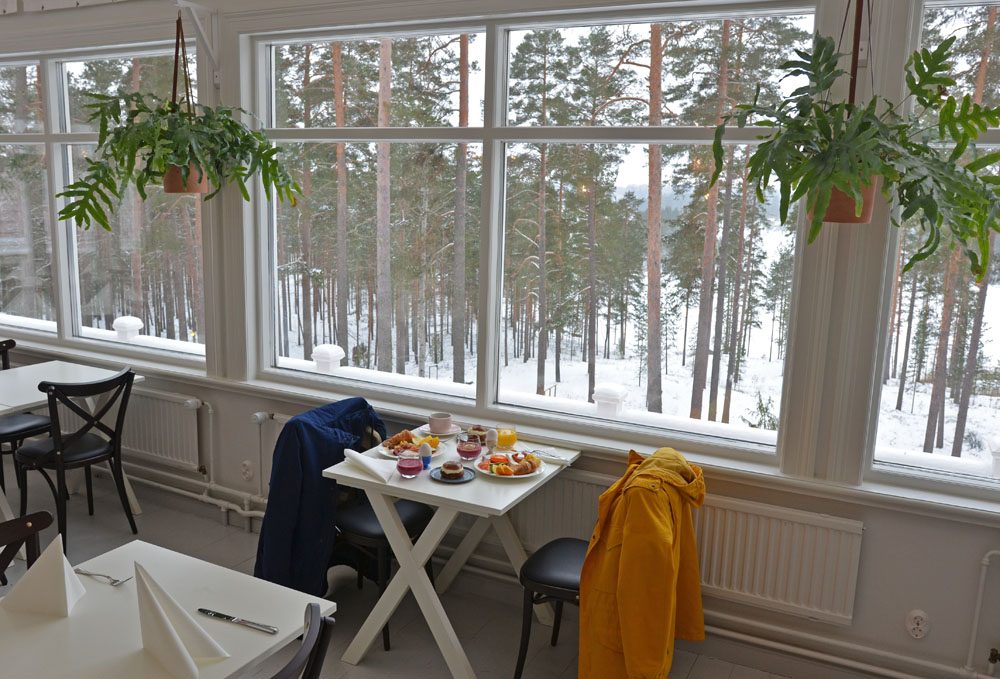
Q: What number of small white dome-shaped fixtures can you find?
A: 3